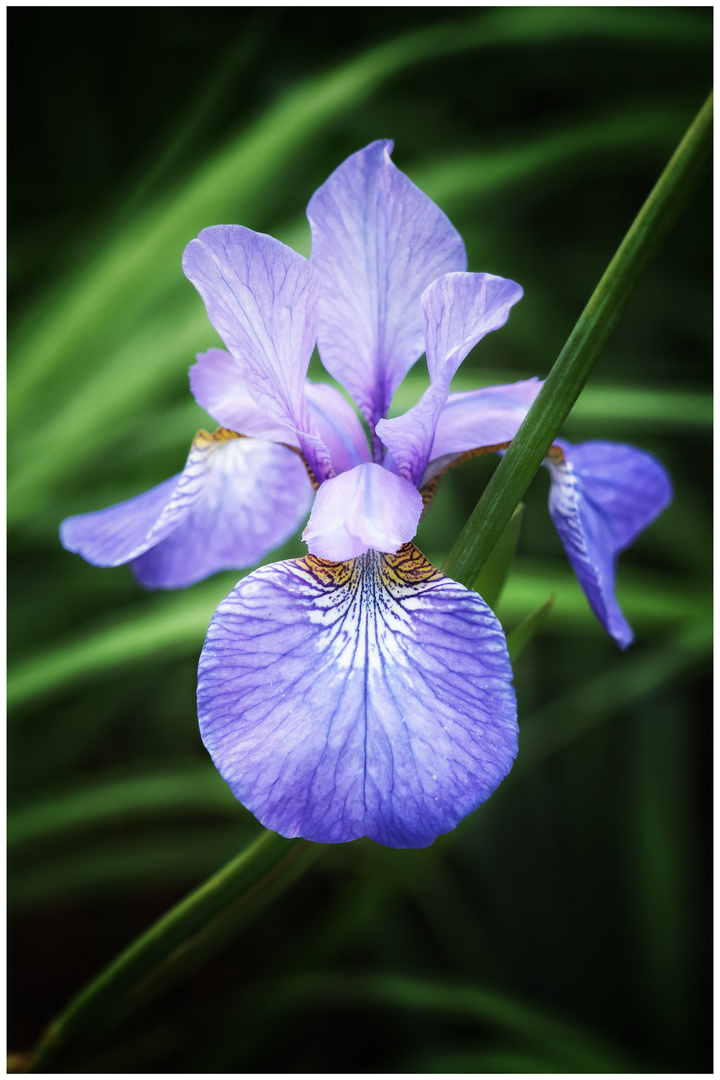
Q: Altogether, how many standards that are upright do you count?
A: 3